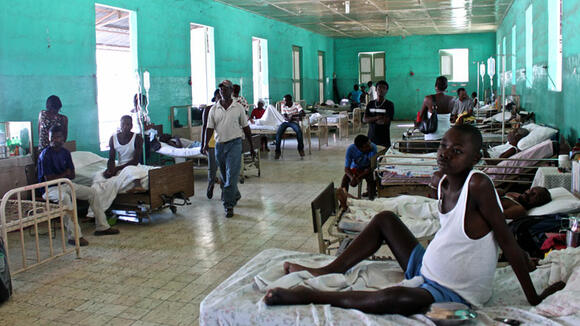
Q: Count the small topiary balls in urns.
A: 0